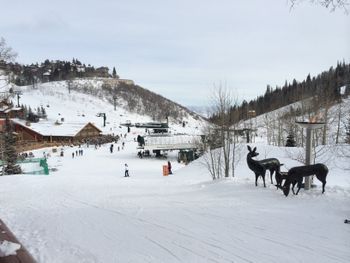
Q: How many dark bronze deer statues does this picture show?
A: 3